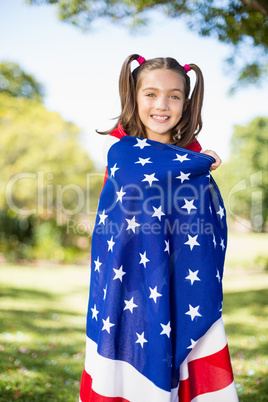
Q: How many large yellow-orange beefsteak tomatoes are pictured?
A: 0